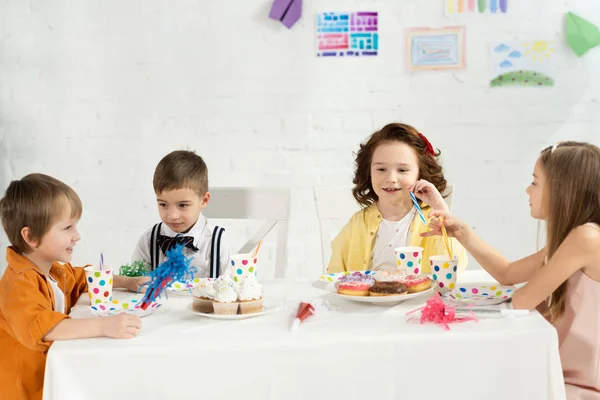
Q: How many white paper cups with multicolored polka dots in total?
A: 4